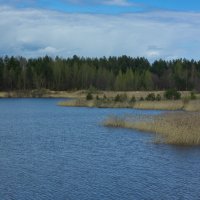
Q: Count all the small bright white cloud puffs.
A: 2